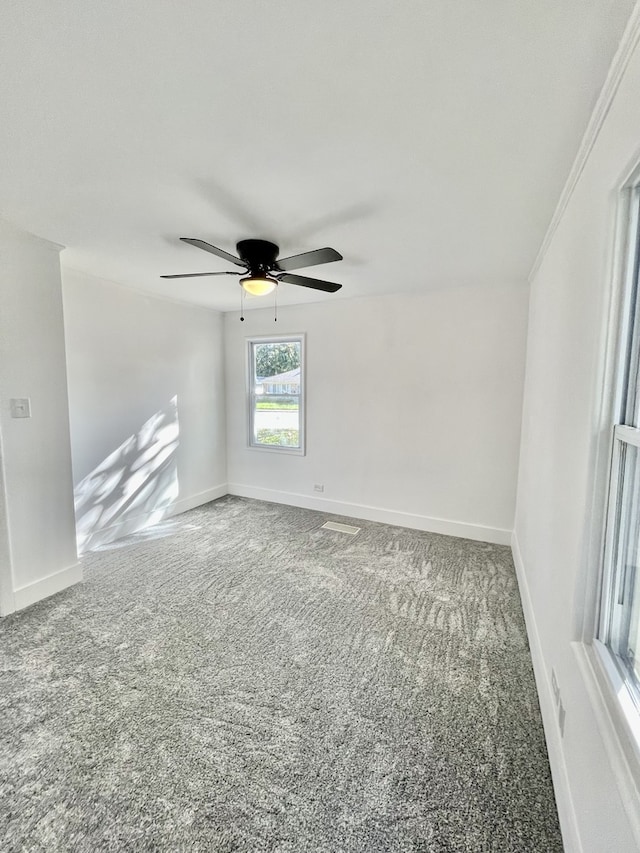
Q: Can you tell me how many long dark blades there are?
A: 4